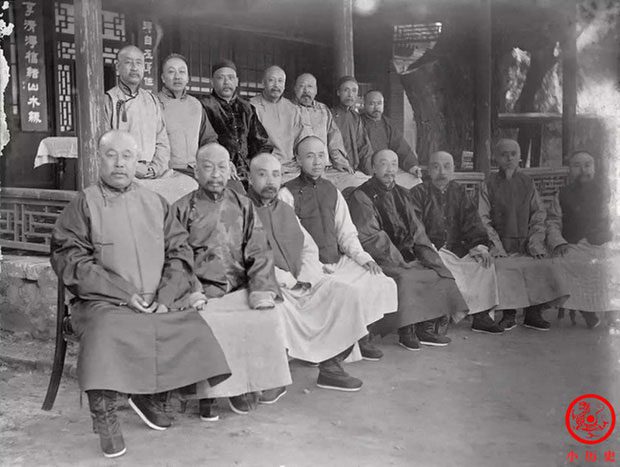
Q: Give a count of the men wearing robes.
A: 15